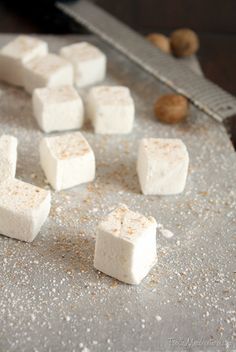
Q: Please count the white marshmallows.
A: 10